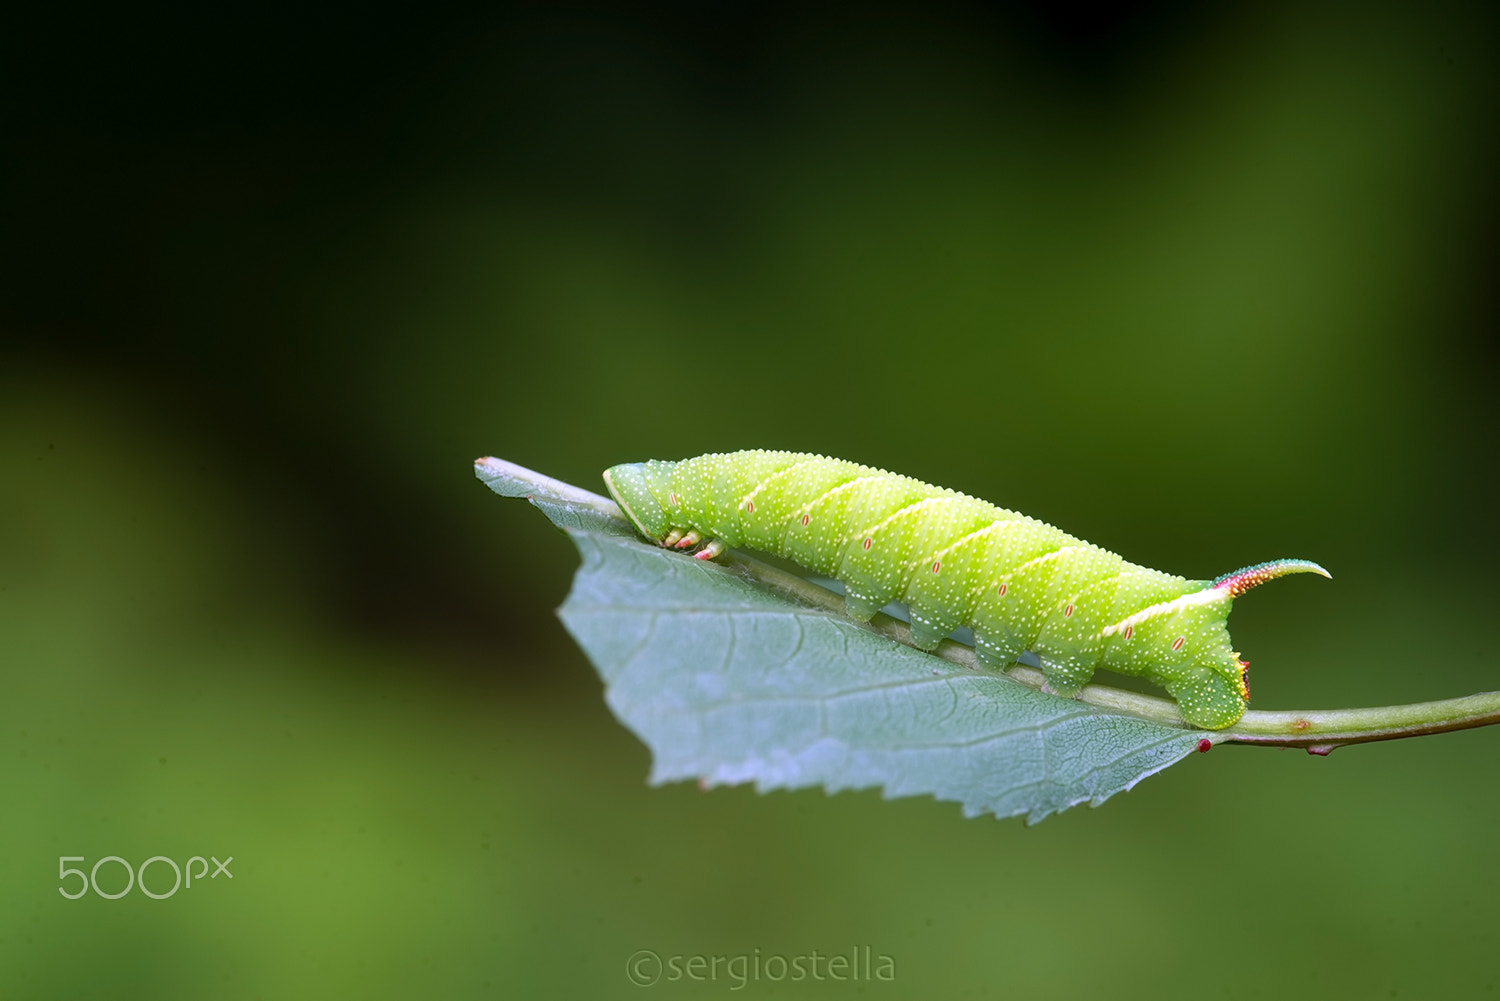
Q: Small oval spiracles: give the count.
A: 9